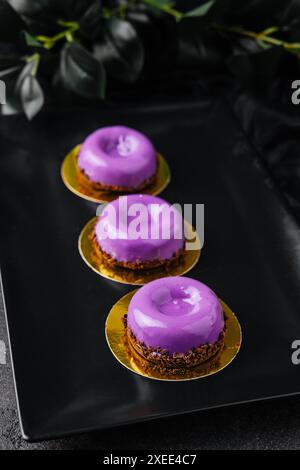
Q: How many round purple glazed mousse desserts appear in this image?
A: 3